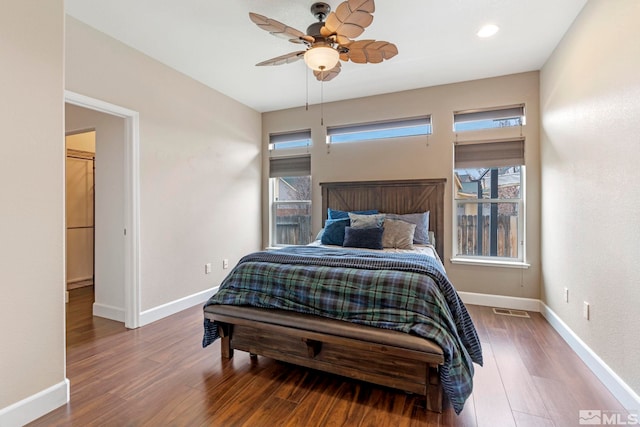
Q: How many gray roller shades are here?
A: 5